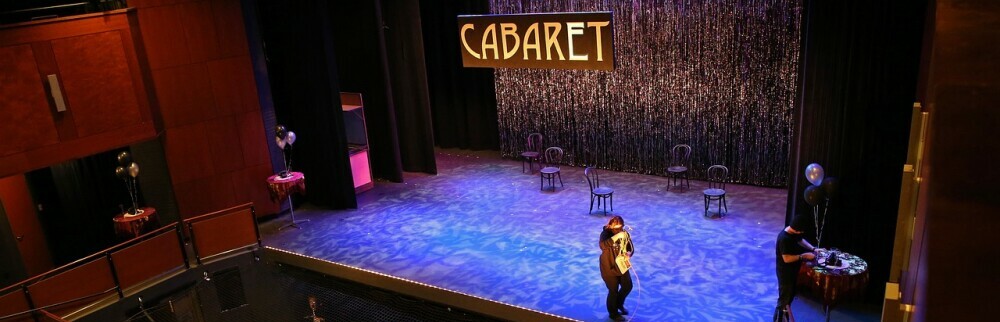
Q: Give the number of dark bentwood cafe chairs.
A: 5